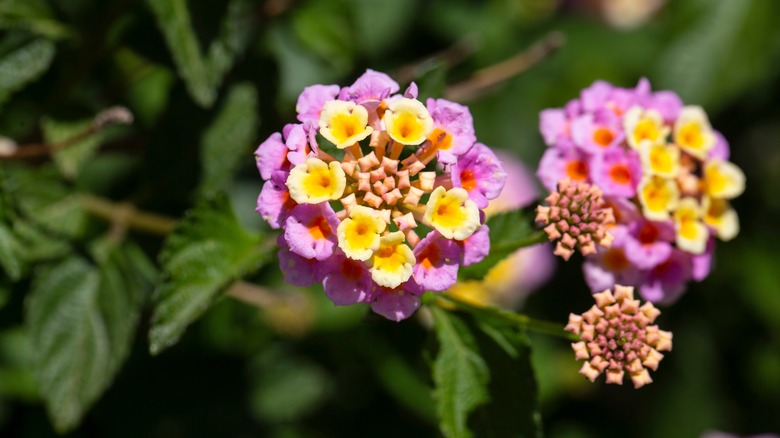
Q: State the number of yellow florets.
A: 13